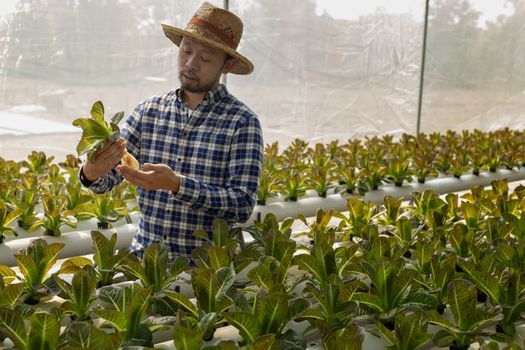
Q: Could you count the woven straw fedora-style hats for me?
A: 1